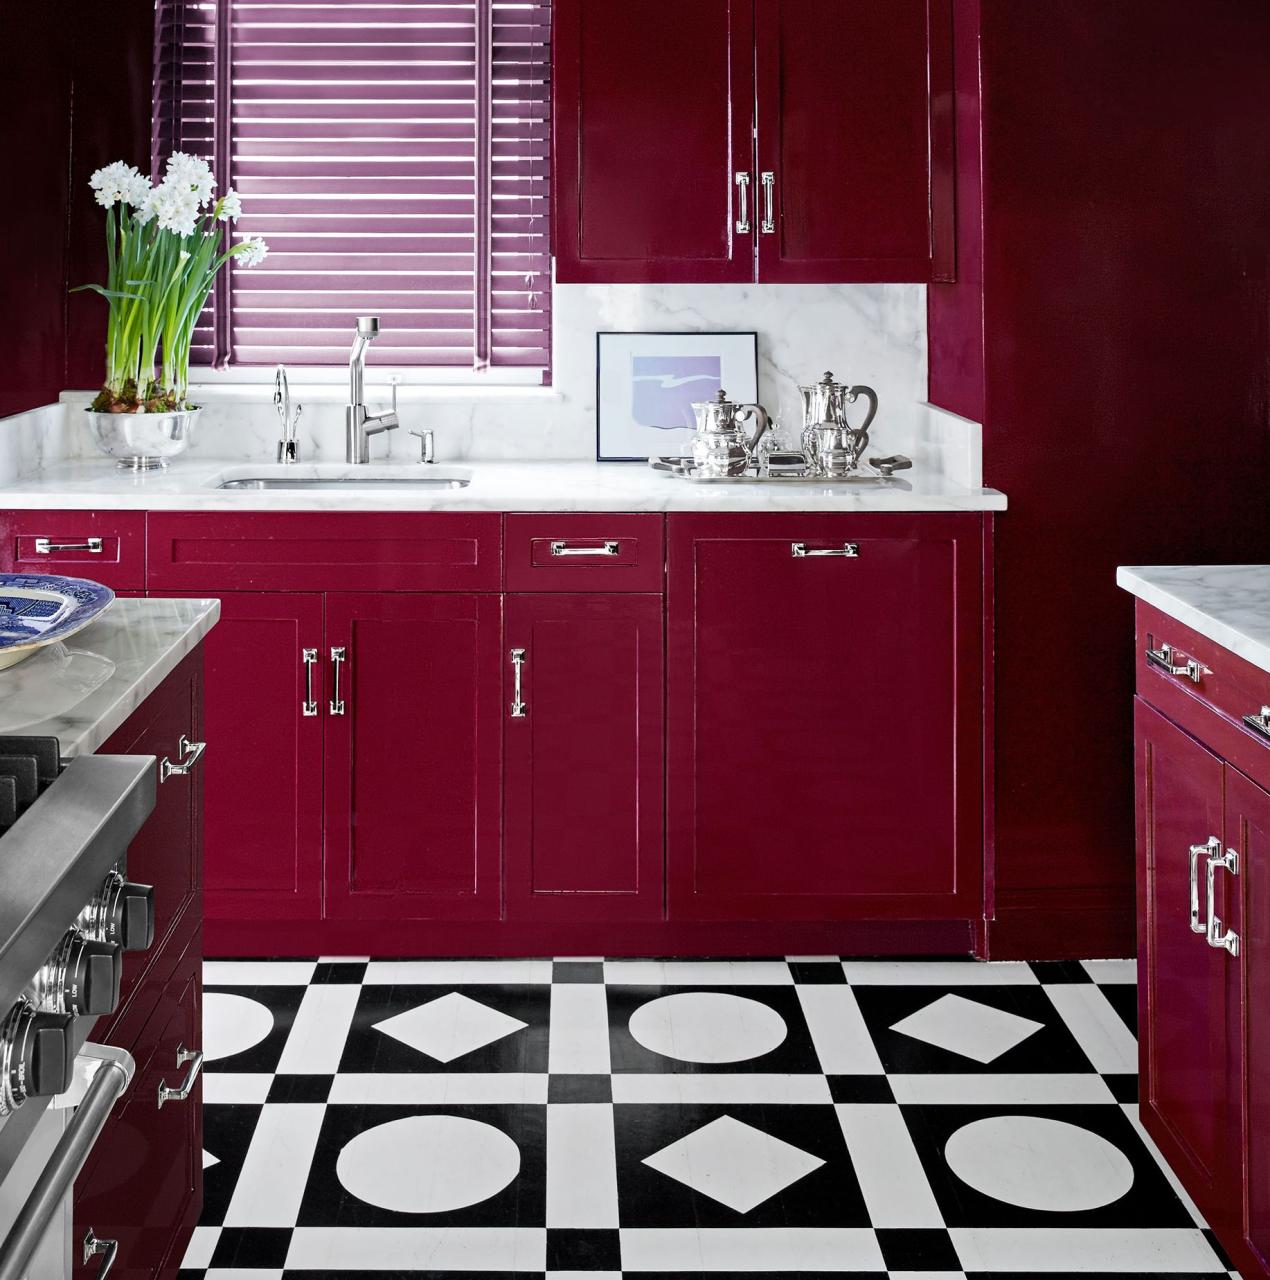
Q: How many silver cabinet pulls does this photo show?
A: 15